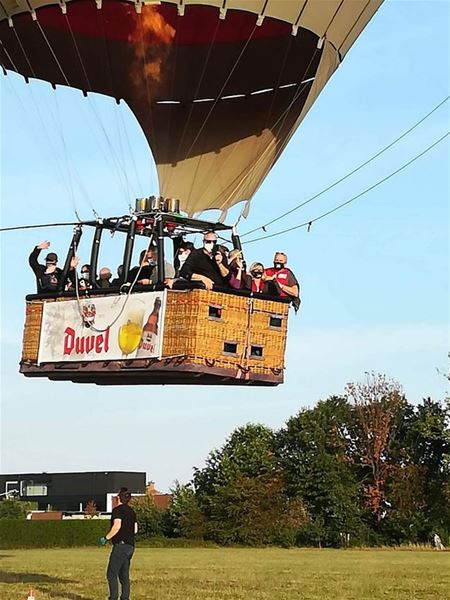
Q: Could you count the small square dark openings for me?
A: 4